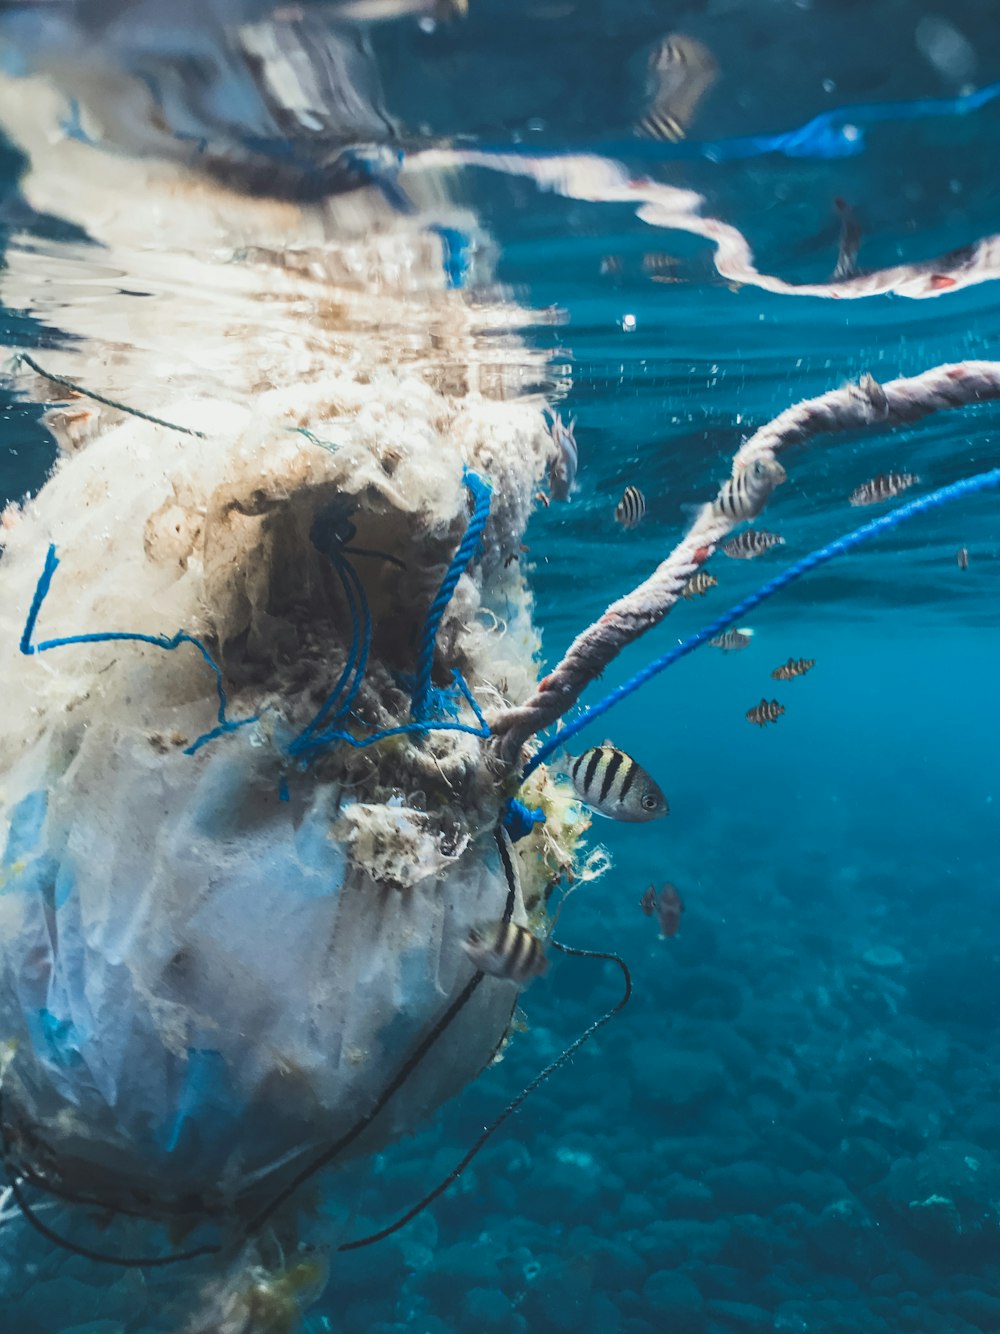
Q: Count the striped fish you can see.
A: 10